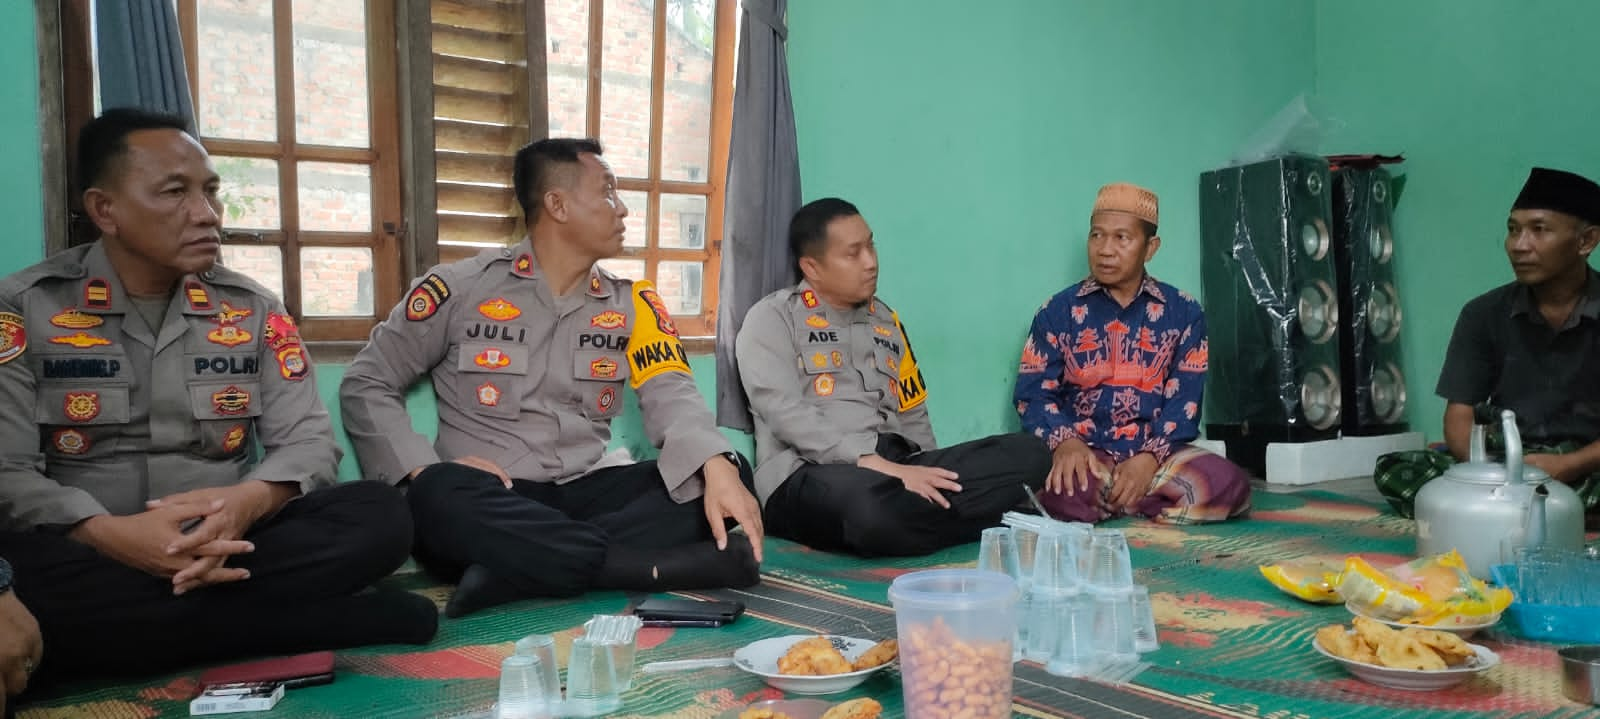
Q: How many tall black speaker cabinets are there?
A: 2